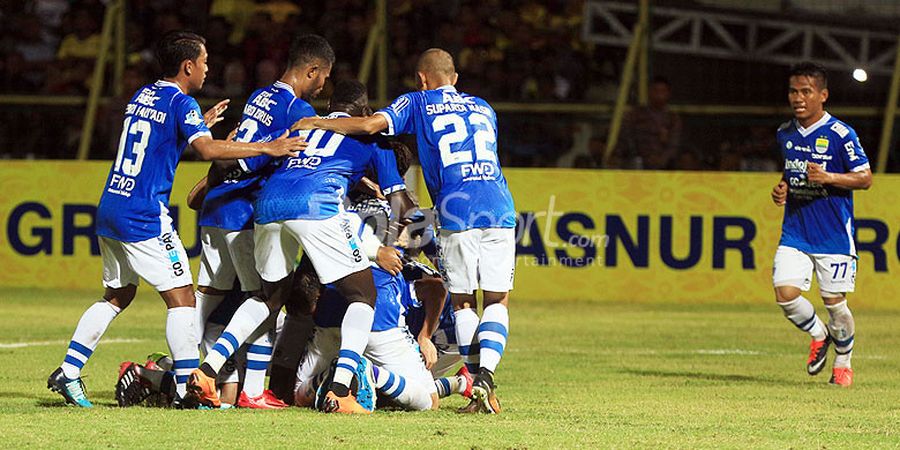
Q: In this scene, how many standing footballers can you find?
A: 5